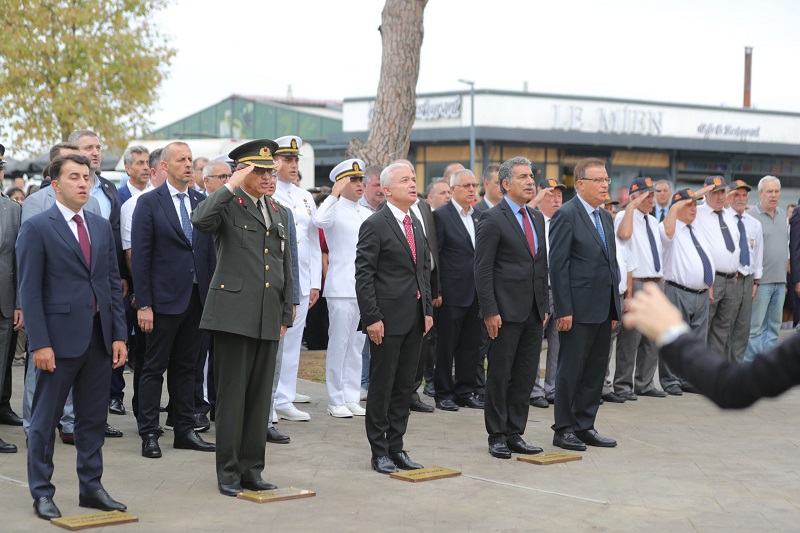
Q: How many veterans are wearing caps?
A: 6